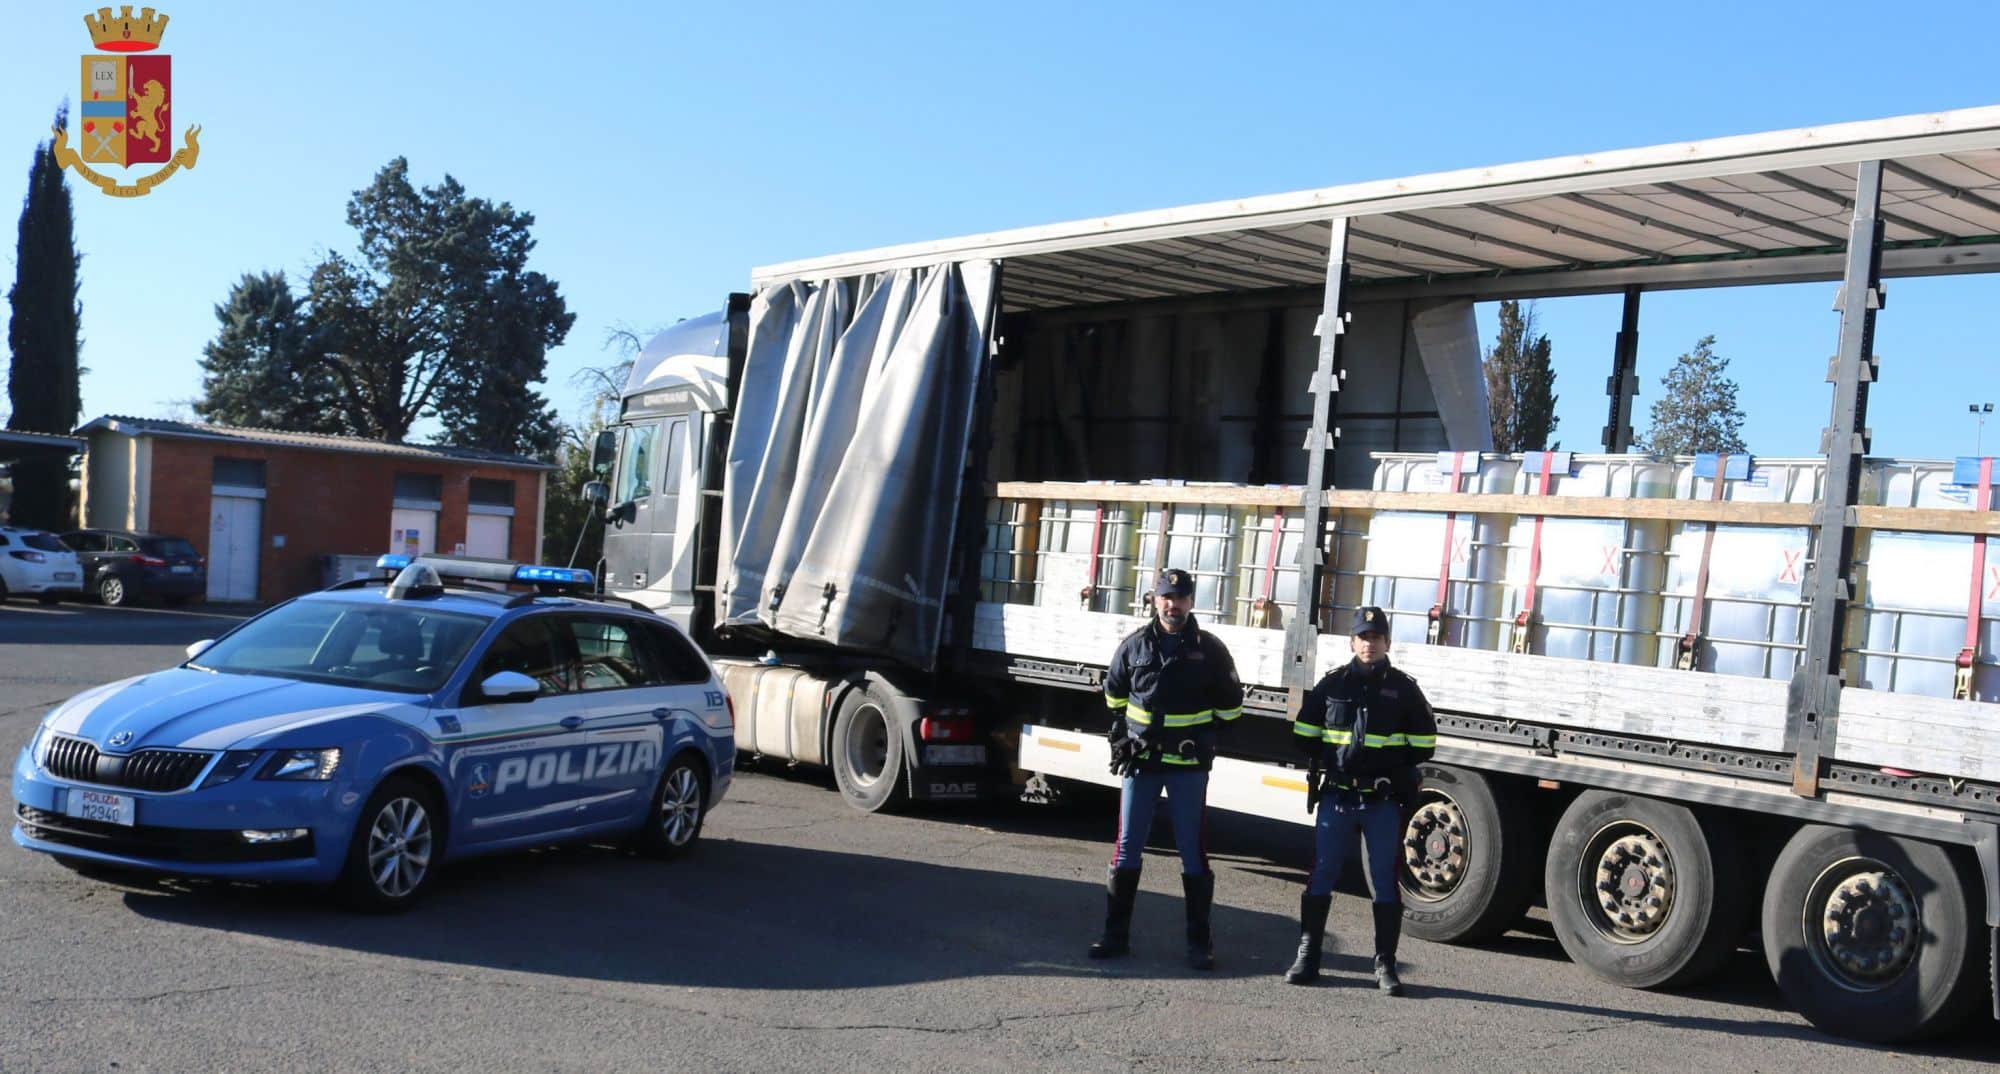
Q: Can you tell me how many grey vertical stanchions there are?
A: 3